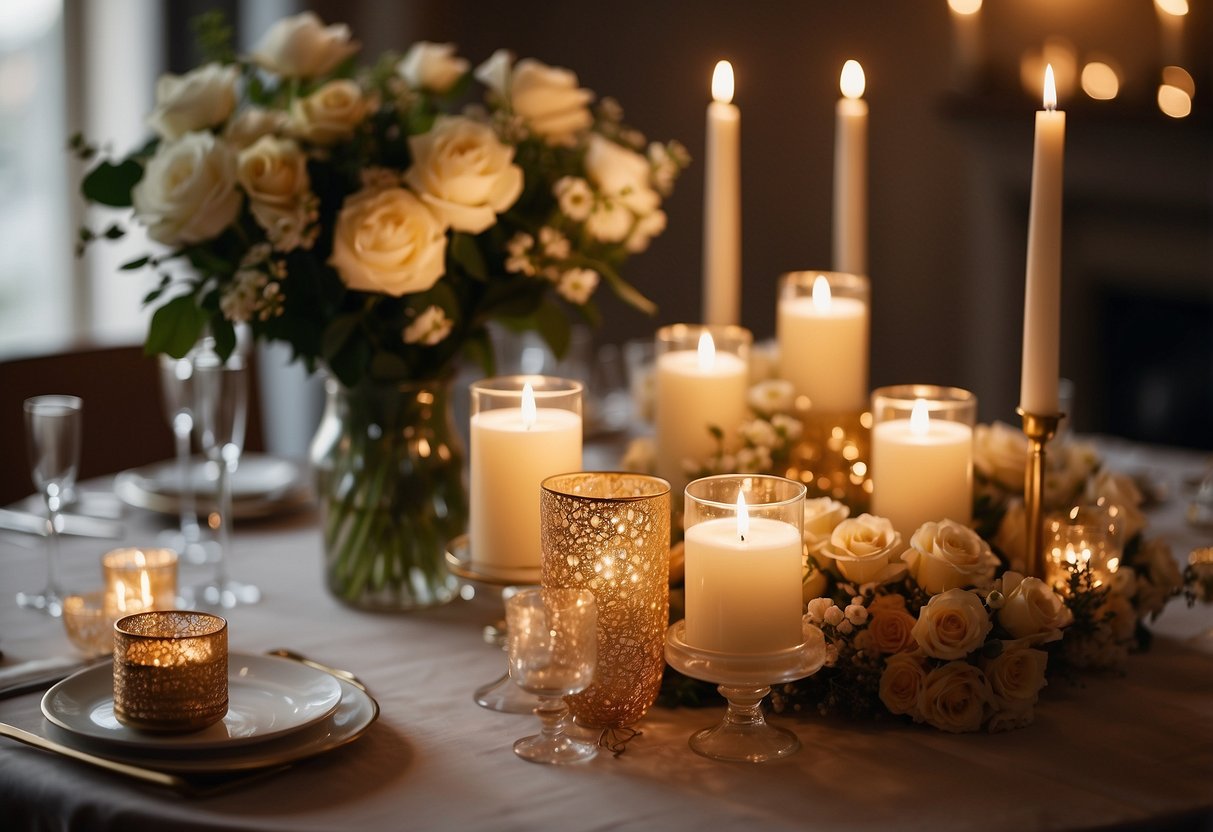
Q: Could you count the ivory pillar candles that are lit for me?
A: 5